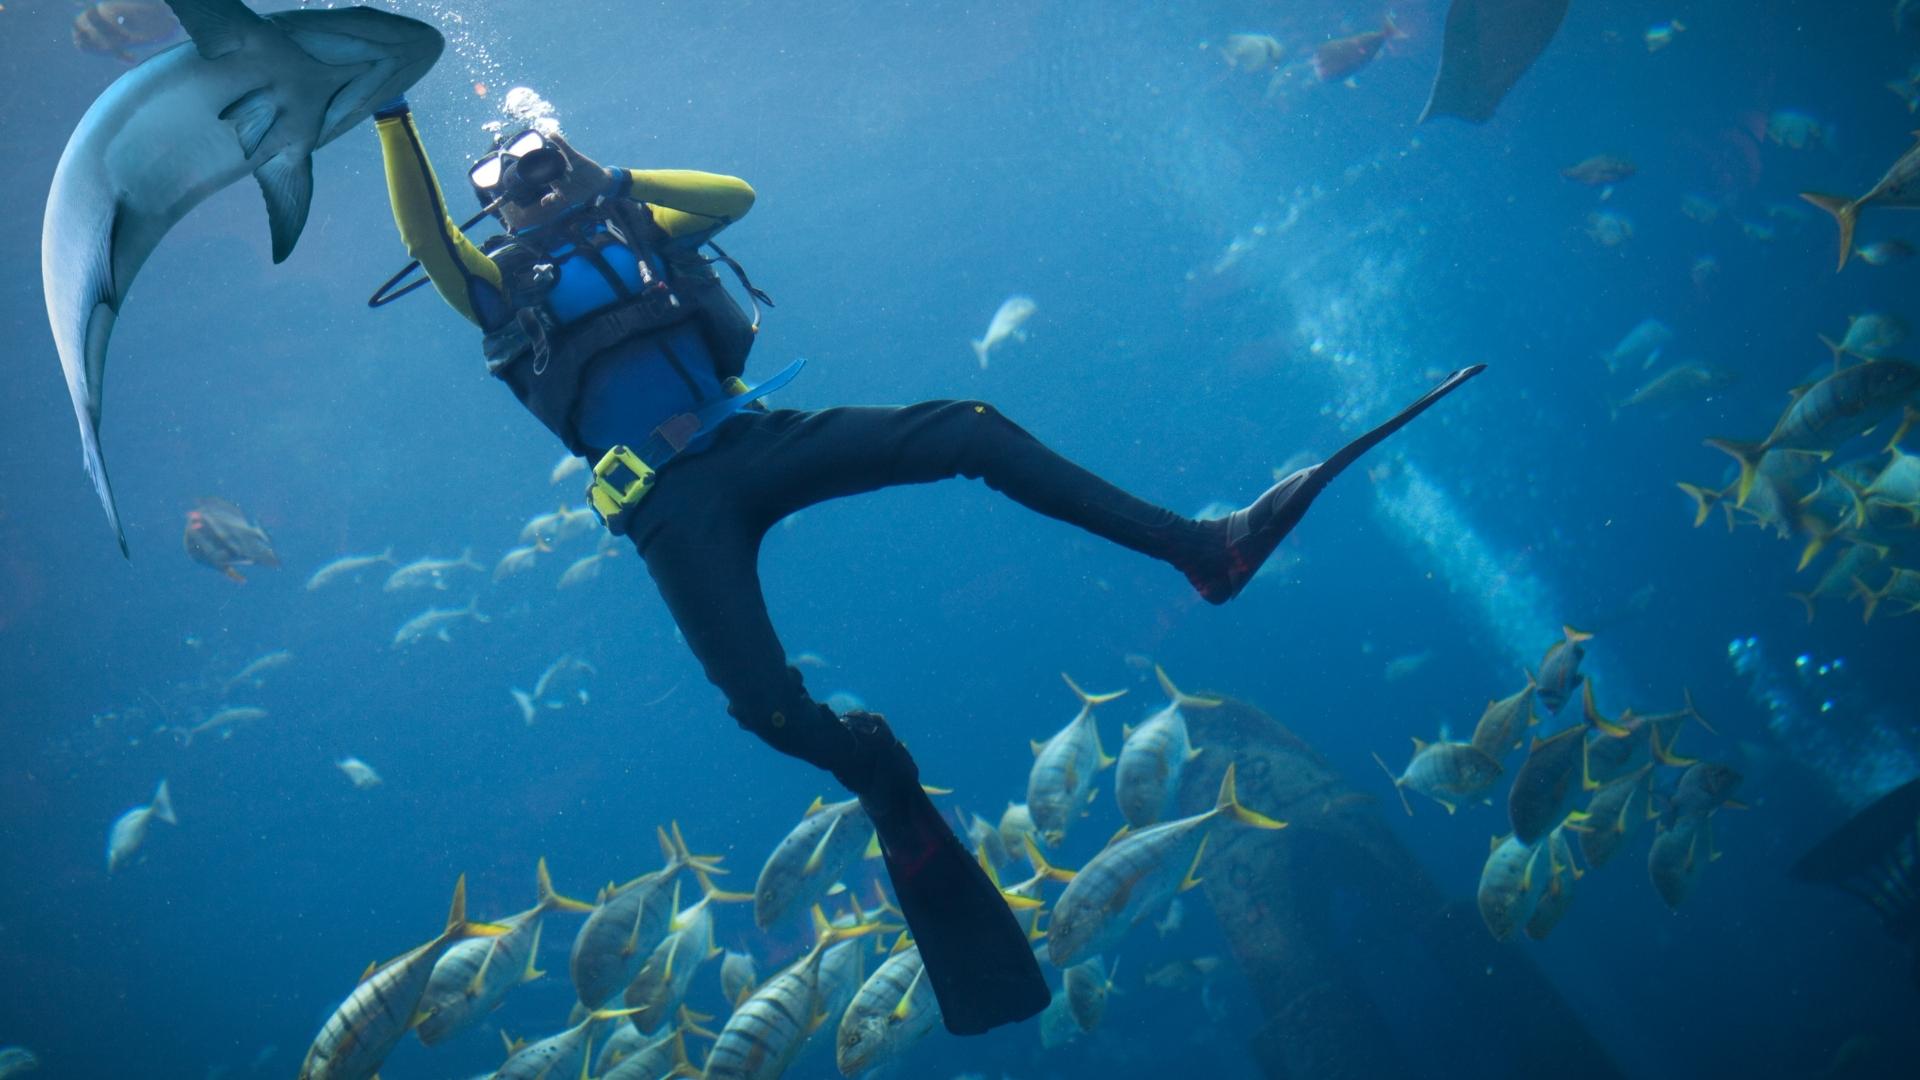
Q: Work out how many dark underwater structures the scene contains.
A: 2